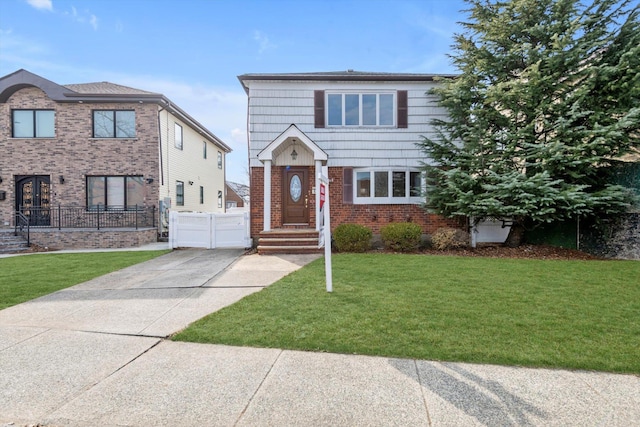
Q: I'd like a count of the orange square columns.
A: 0